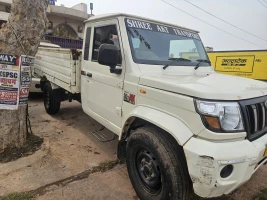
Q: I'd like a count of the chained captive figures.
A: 0